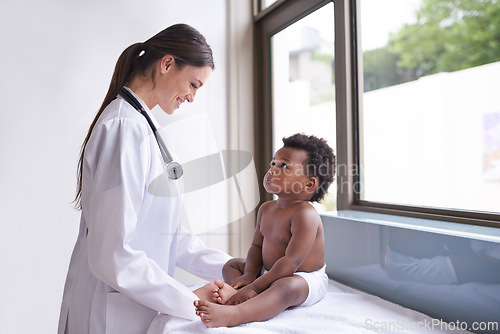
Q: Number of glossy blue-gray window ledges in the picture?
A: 1